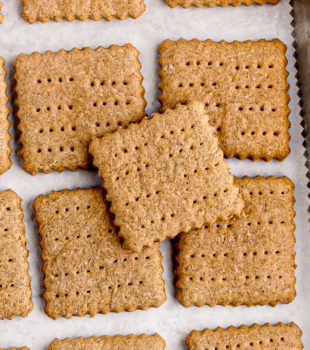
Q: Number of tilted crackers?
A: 1